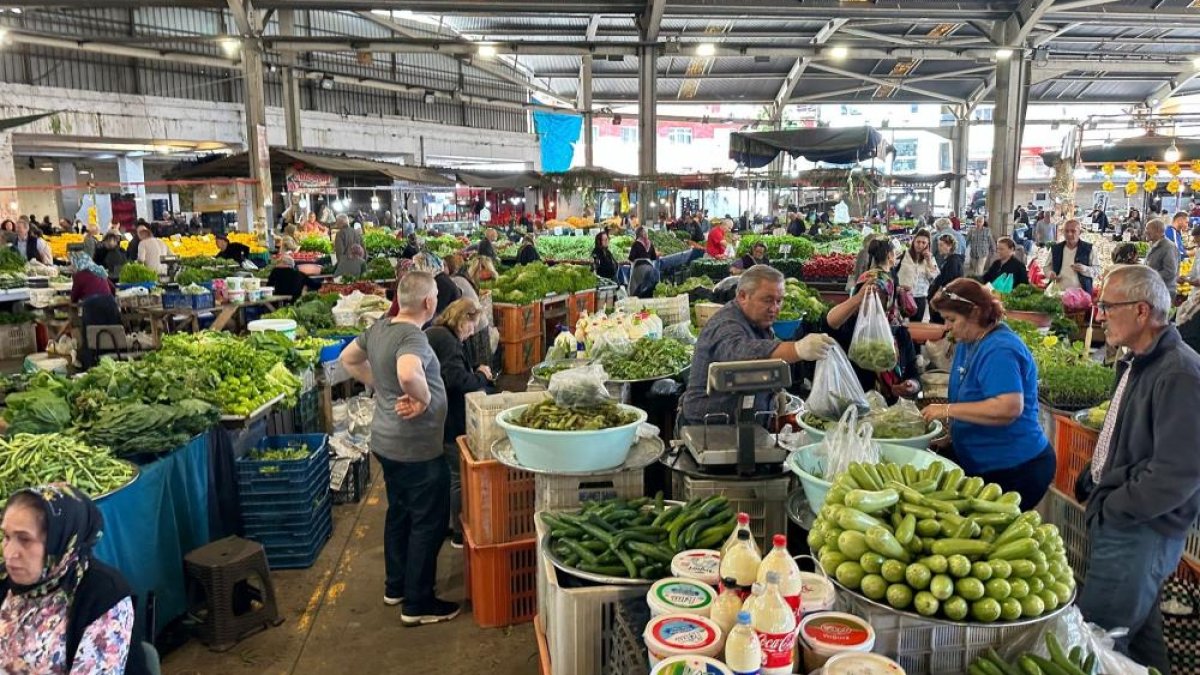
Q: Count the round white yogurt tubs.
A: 7